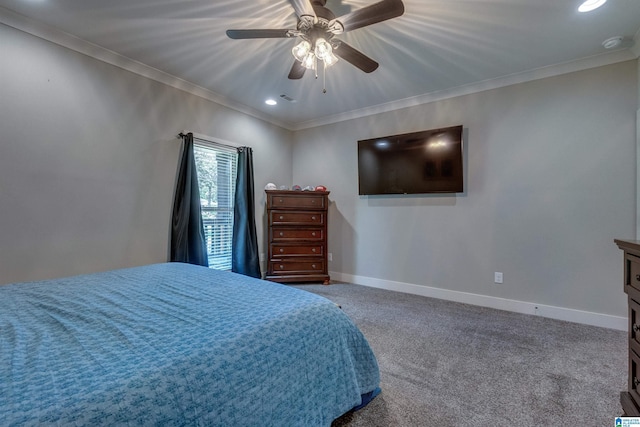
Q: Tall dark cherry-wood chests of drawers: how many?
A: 1